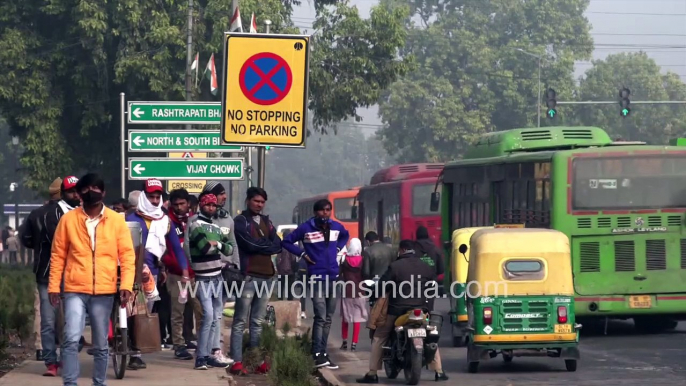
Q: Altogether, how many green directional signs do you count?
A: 3